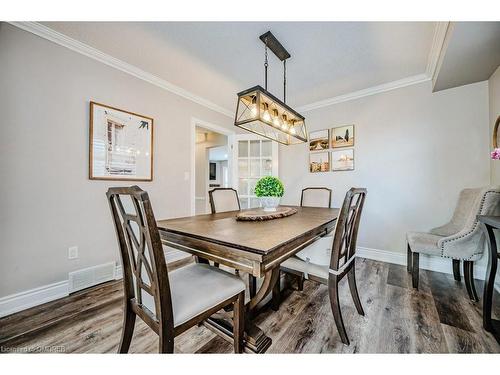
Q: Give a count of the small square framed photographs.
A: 4